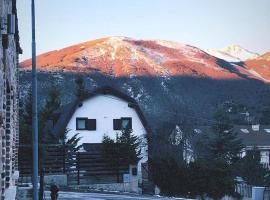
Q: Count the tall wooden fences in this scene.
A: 1